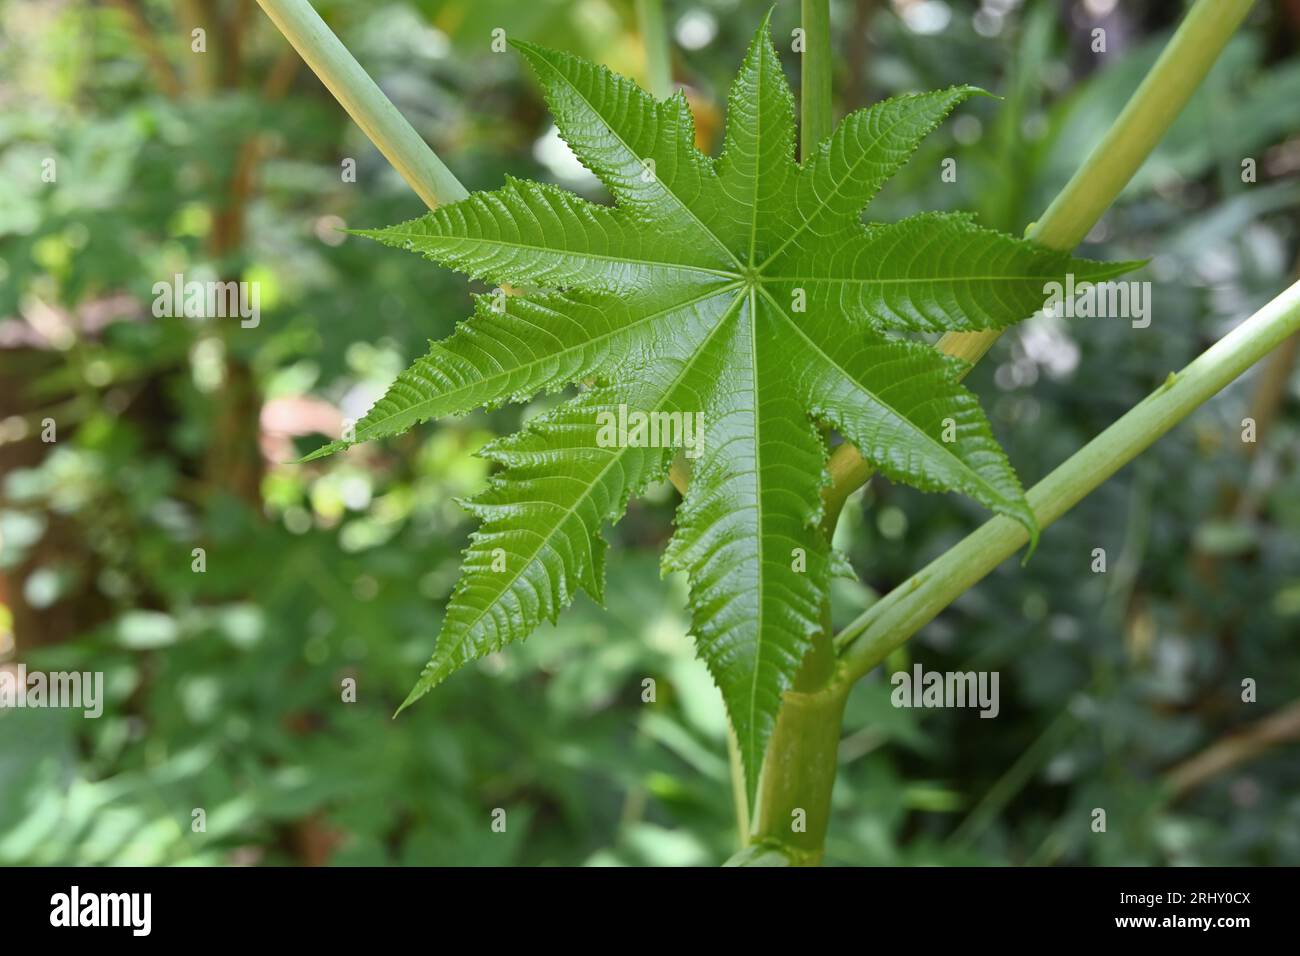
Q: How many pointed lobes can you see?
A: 9